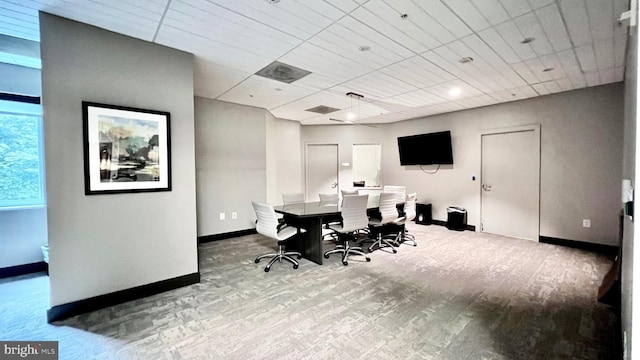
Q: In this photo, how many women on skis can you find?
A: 0